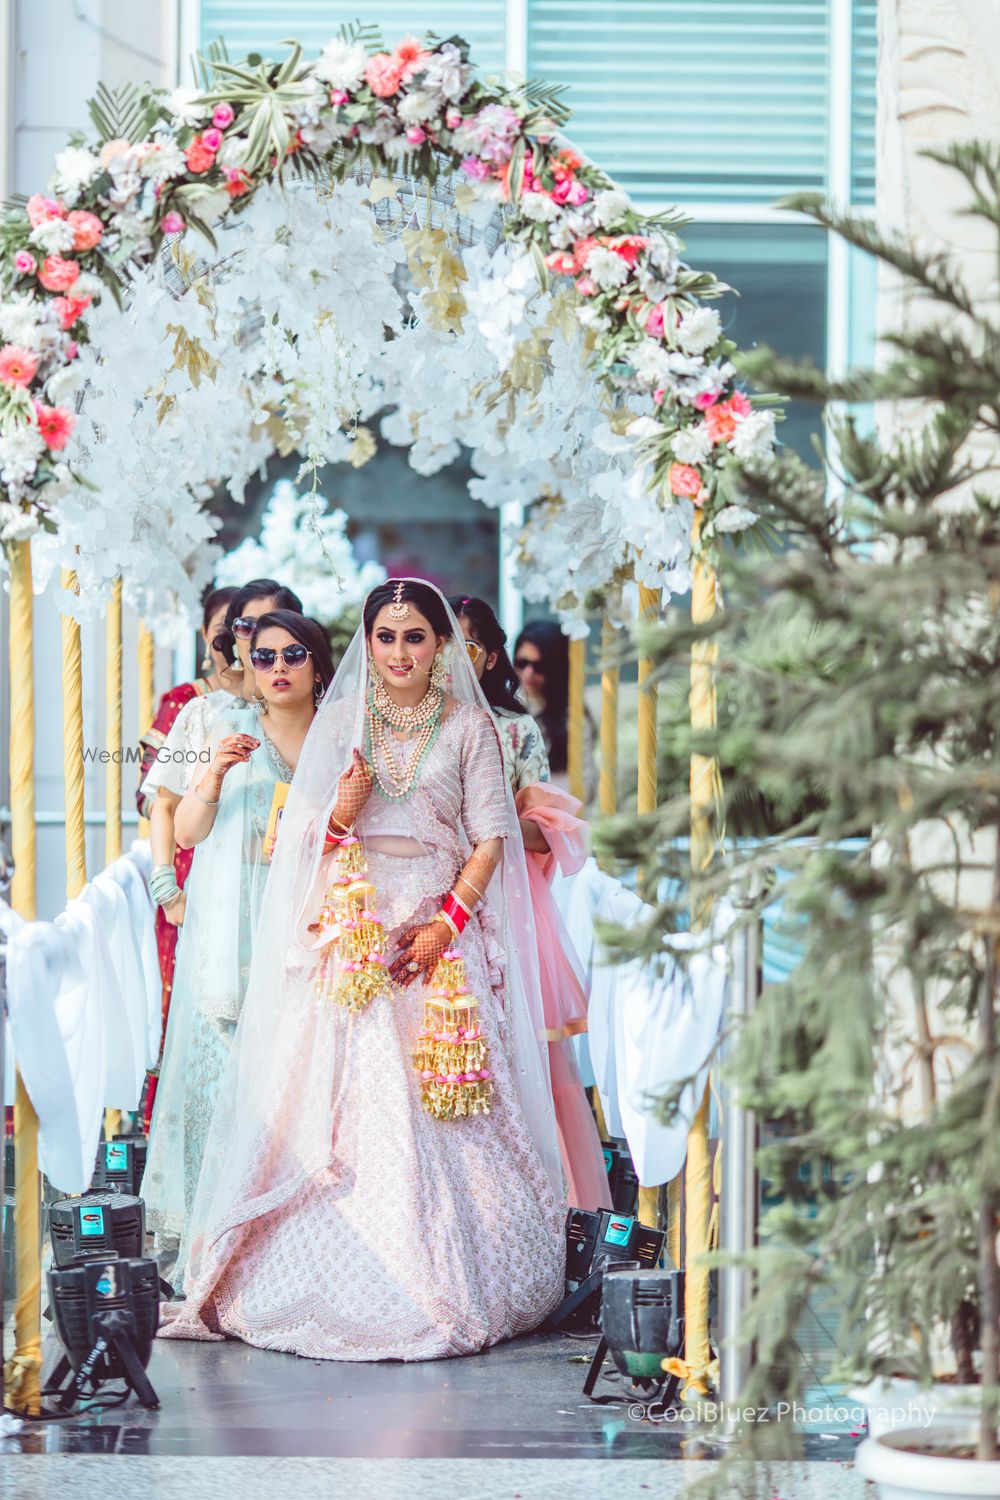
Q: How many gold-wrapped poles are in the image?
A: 8